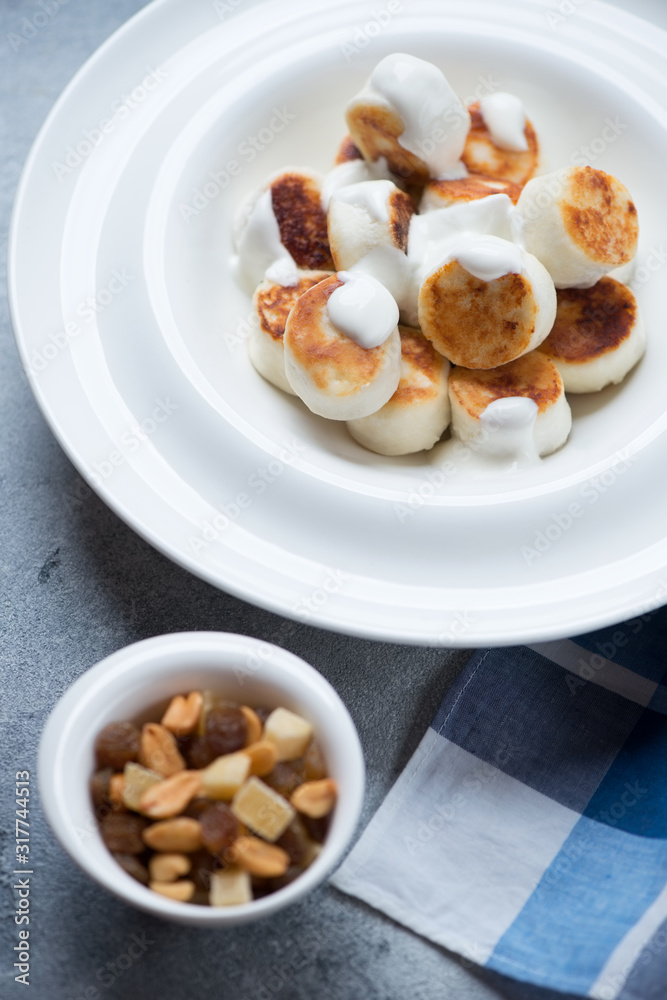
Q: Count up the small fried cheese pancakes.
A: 13